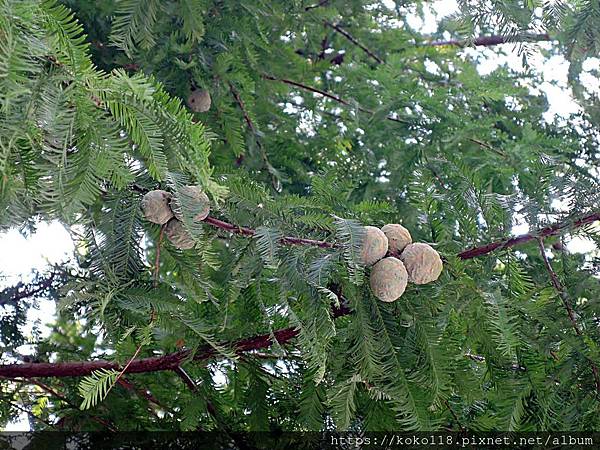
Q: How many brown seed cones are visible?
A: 8